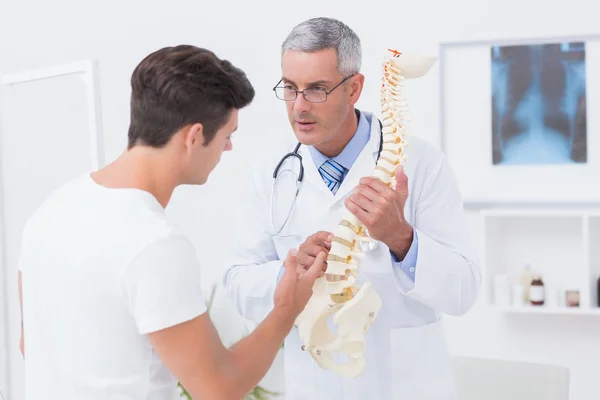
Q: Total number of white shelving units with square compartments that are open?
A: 1